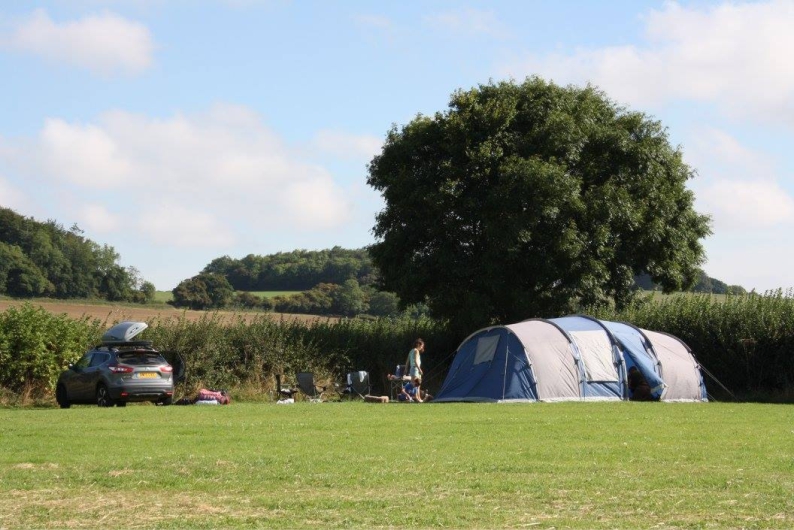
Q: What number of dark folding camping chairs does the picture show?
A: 3